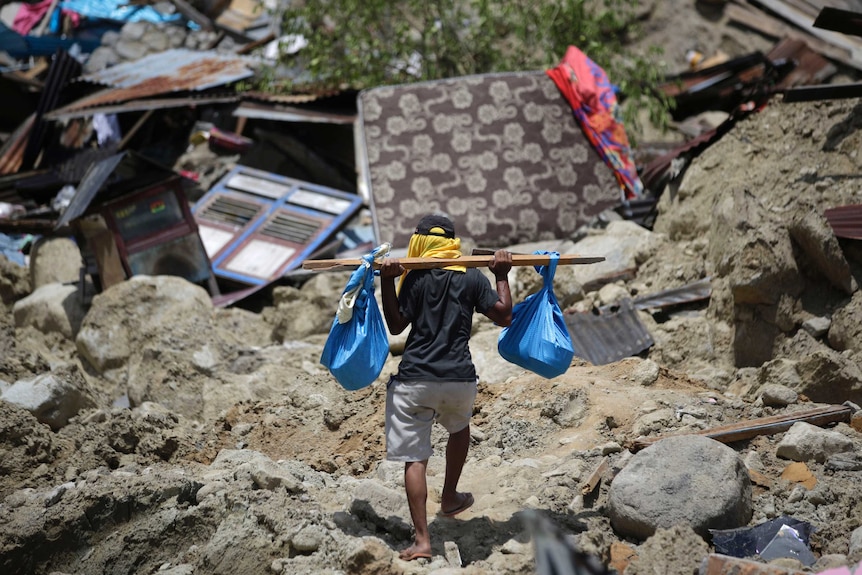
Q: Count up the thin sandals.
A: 2